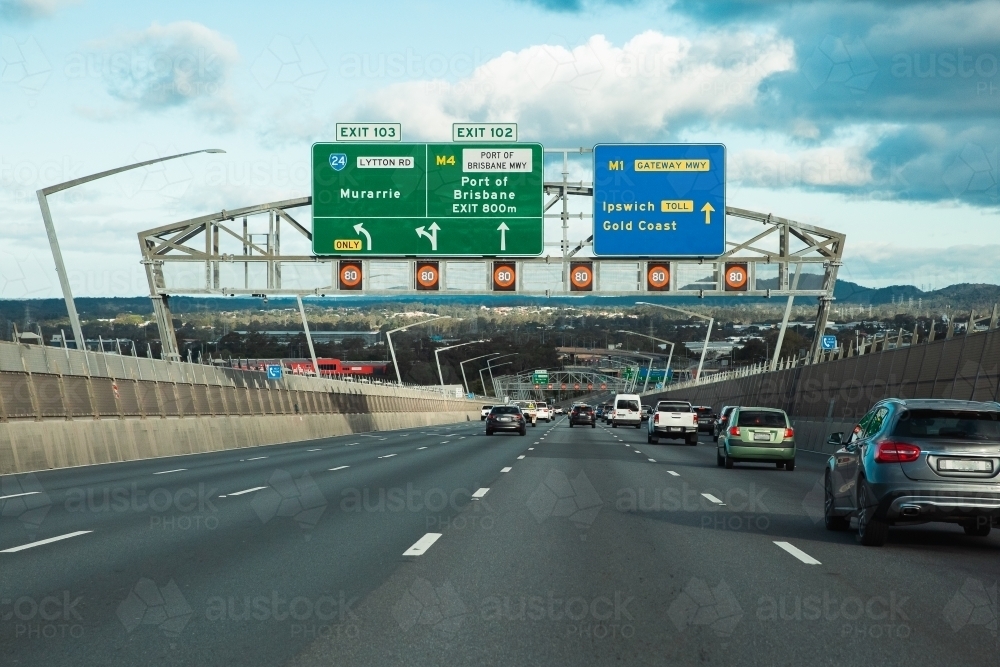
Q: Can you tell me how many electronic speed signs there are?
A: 6